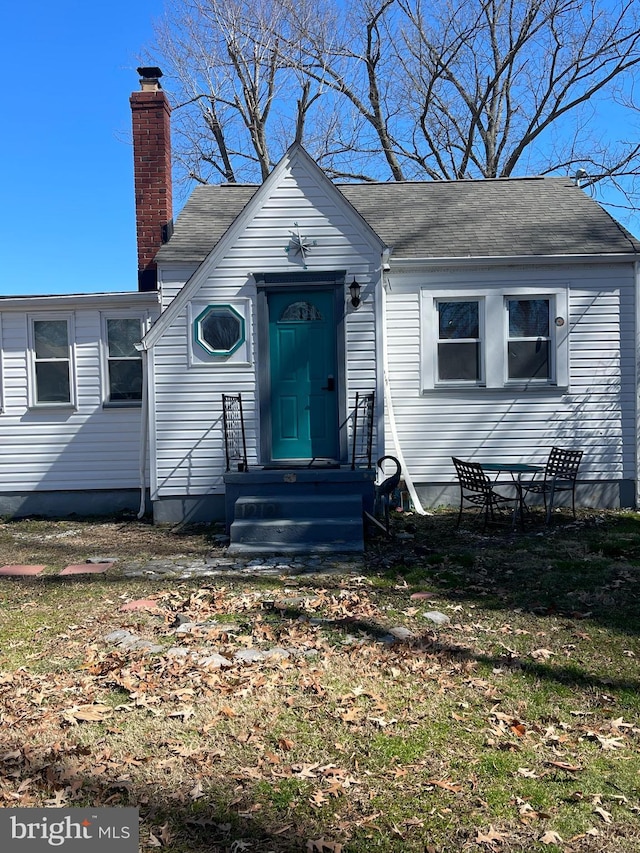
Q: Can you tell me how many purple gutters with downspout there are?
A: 0